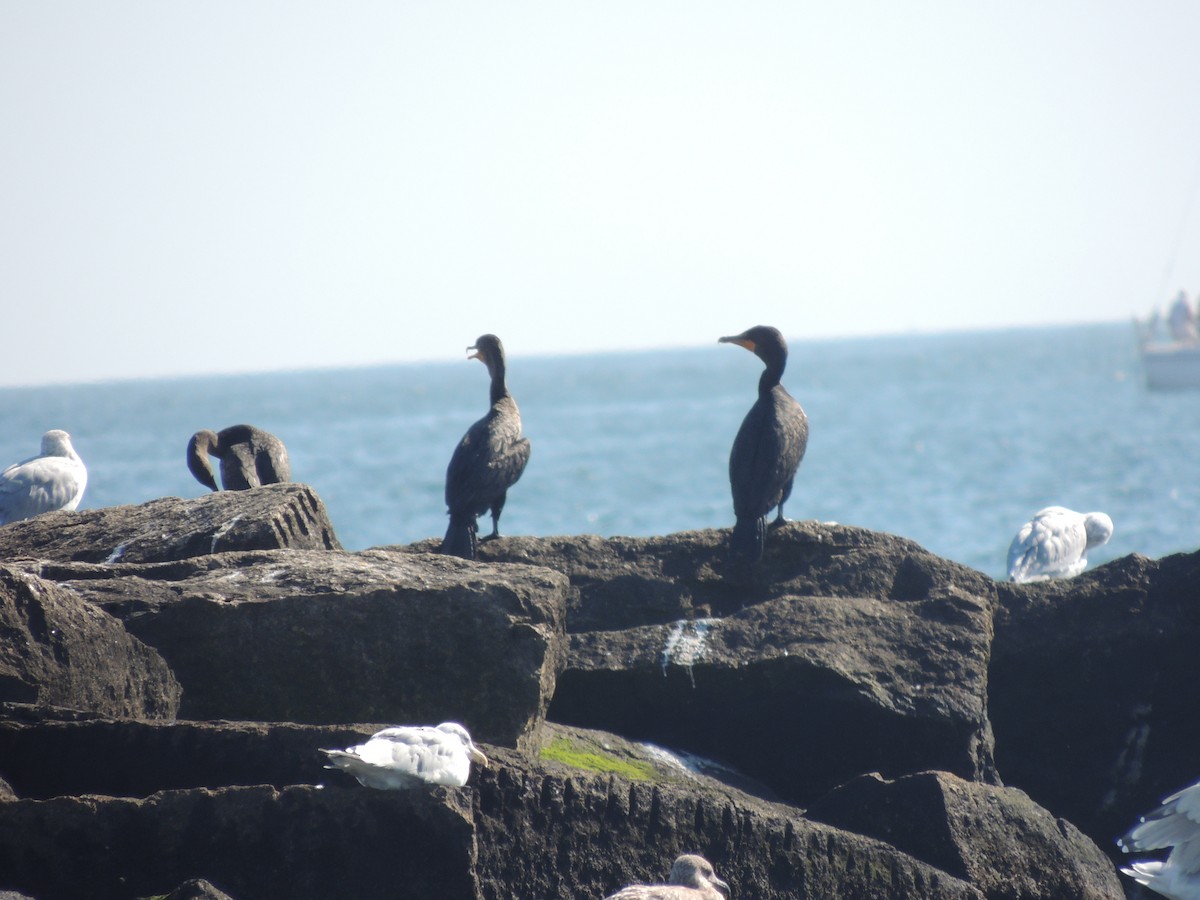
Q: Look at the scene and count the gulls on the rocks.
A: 5